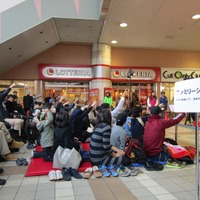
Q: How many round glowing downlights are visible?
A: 3